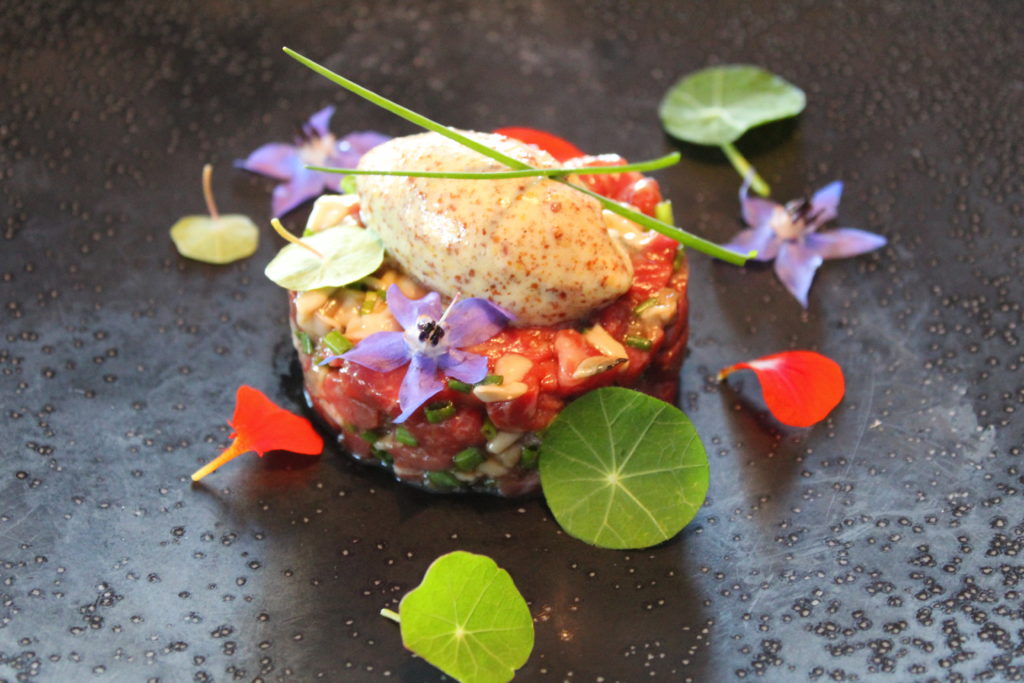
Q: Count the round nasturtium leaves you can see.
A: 5